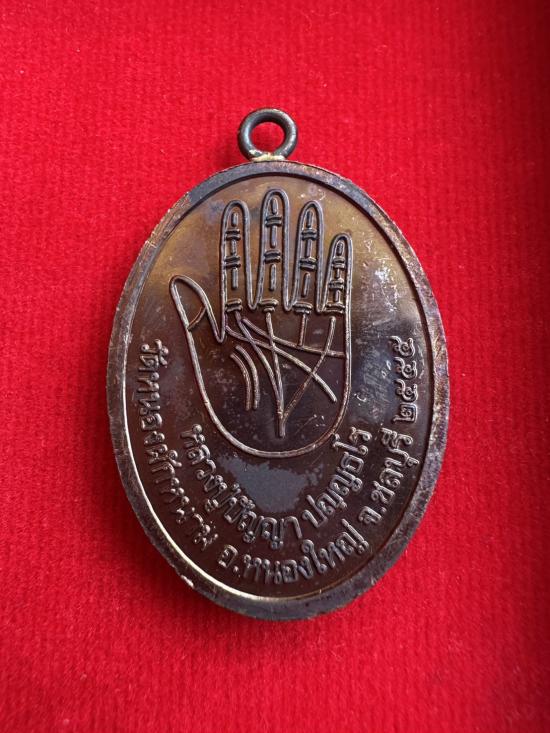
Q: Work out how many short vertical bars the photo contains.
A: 12